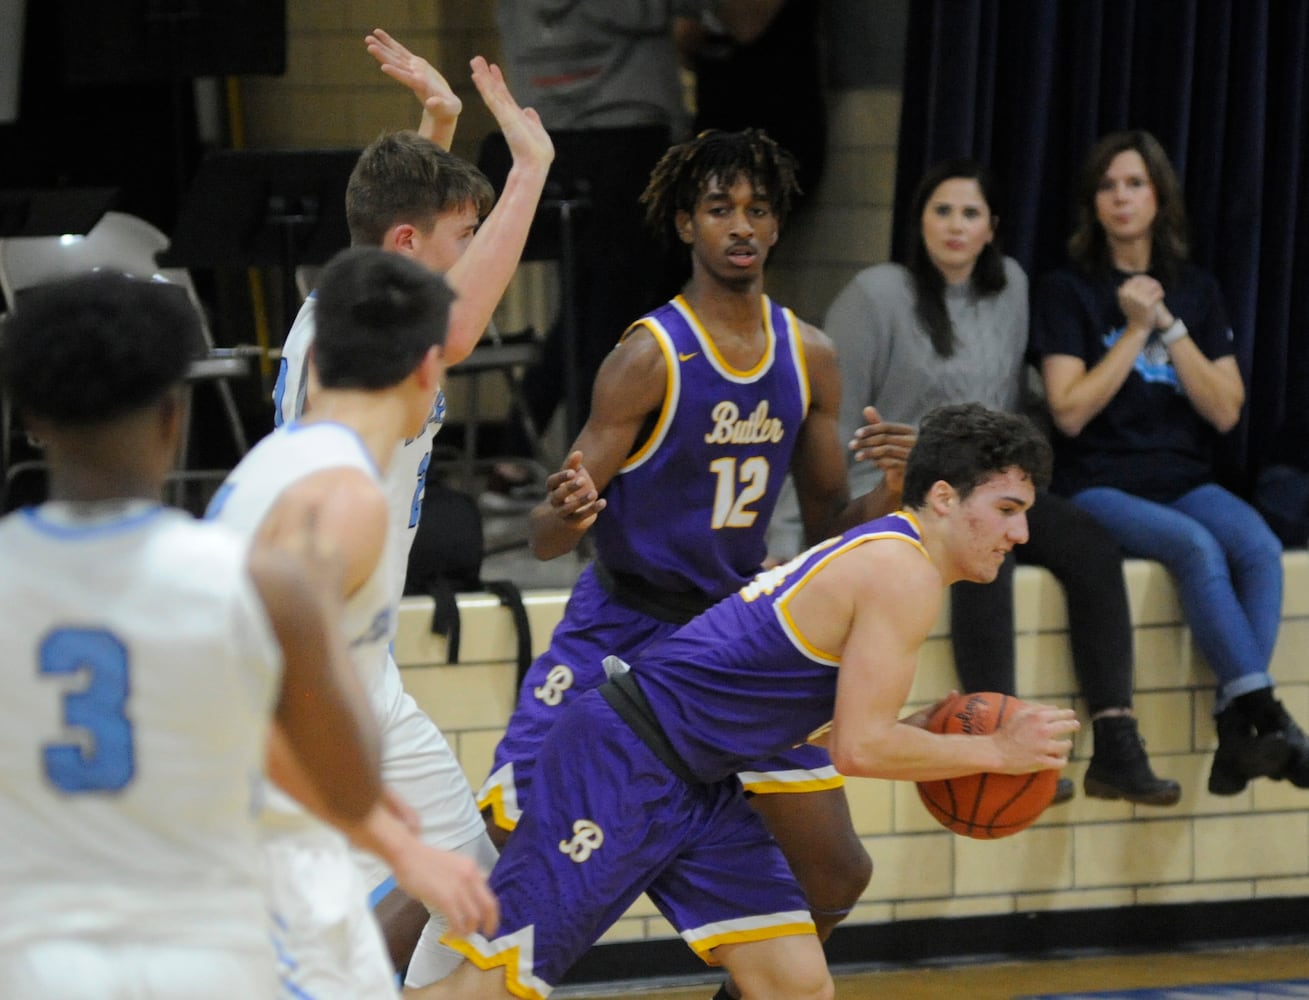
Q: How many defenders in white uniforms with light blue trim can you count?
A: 3